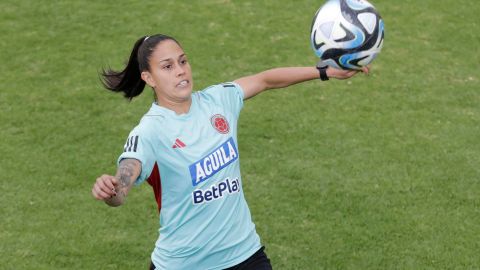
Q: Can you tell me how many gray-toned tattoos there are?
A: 1